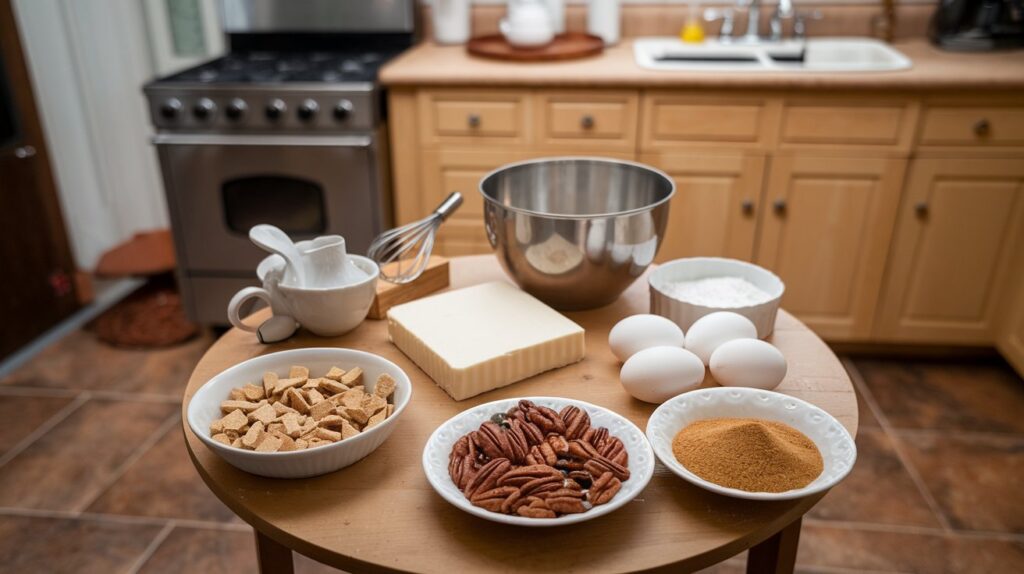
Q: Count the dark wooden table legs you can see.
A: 2